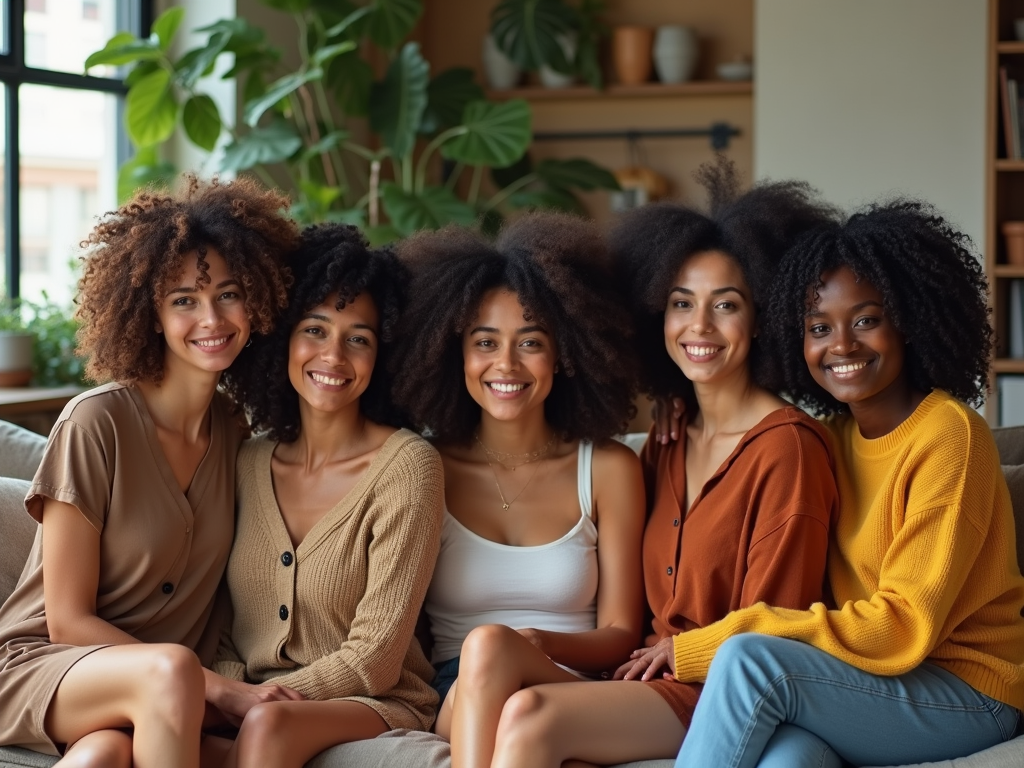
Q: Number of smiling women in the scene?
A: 5